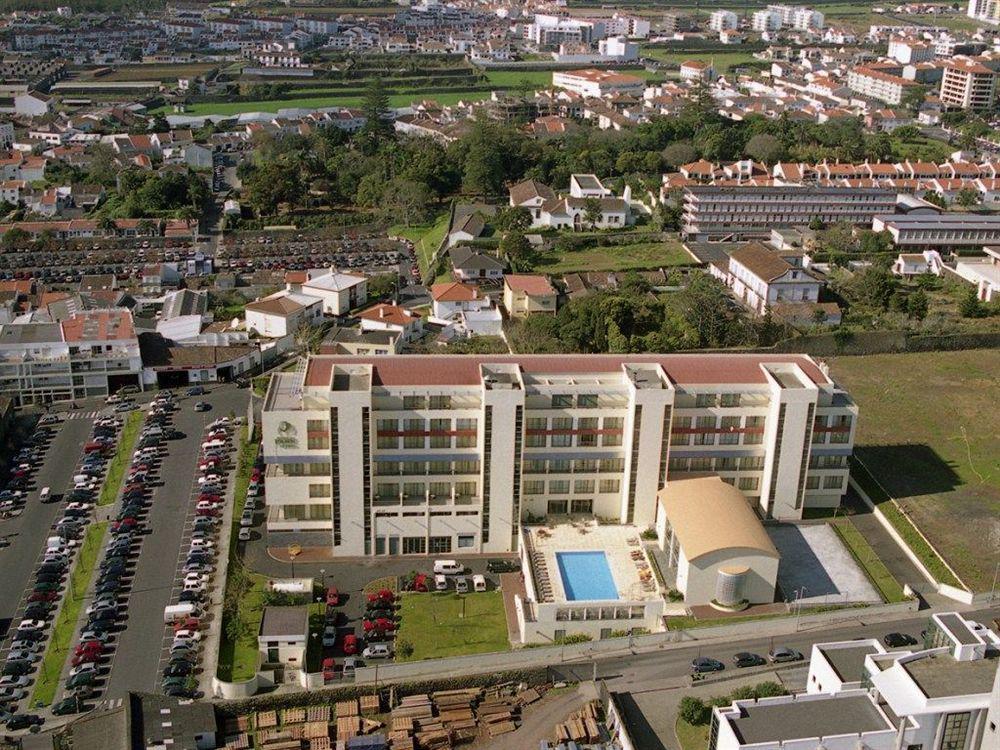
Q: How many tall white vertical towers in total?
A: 4